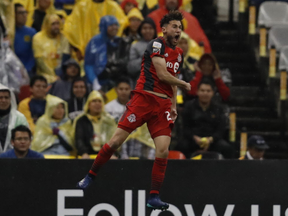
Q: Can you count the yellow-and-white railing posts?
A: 7